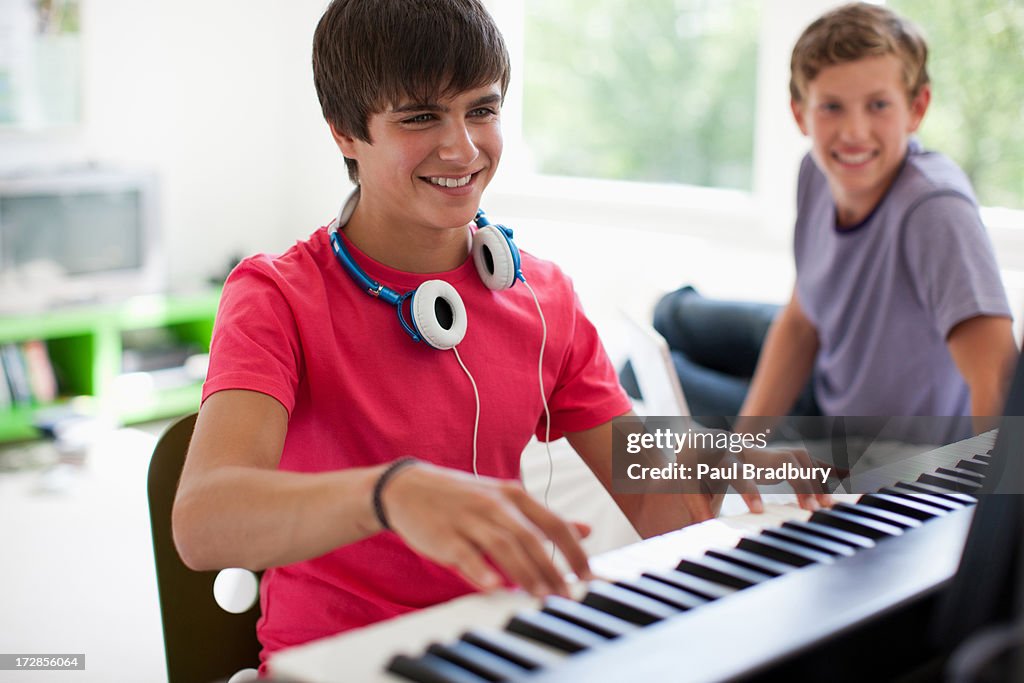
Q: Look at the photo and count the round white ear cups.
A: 2